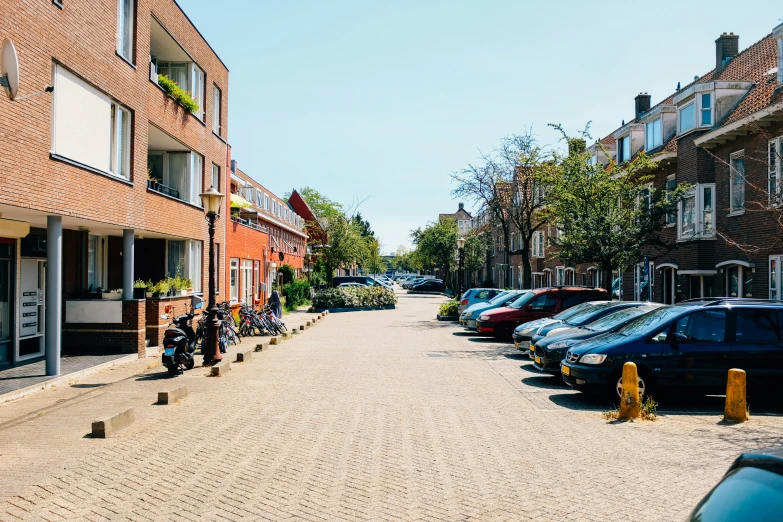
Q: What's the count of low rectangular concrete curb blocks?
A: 14